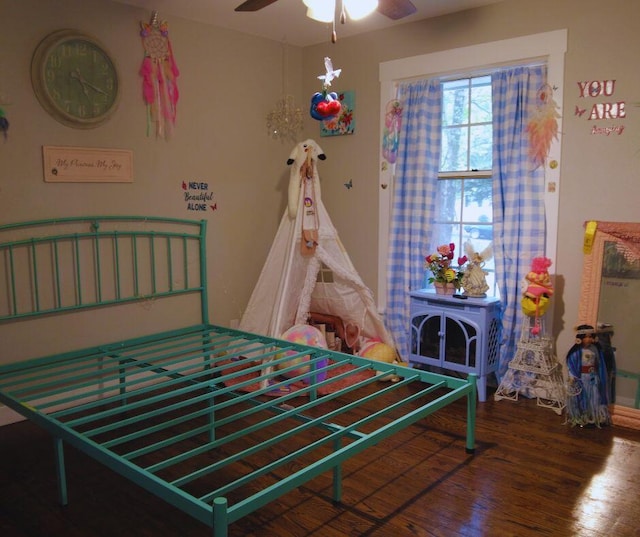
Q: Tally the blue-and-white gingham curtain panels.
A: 2